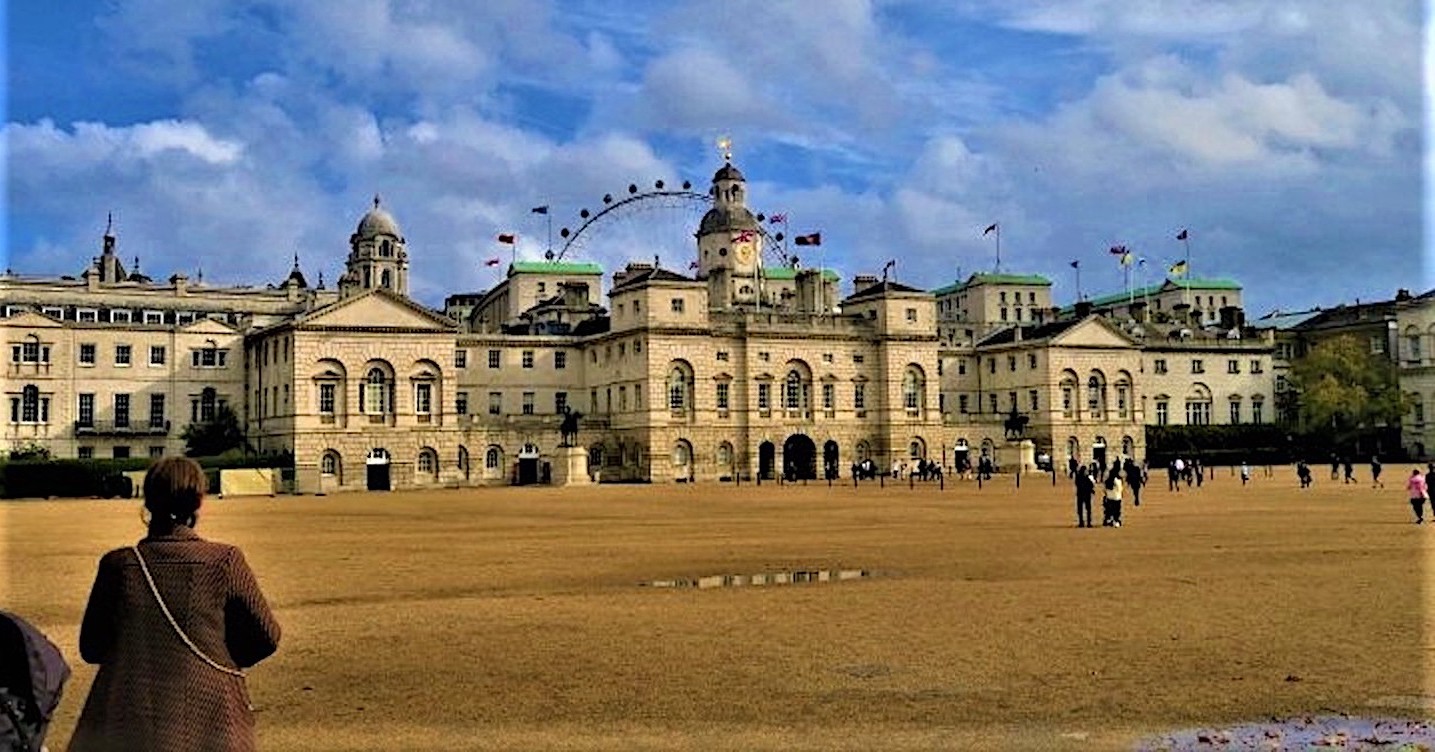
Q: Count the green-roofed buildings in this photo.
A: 4